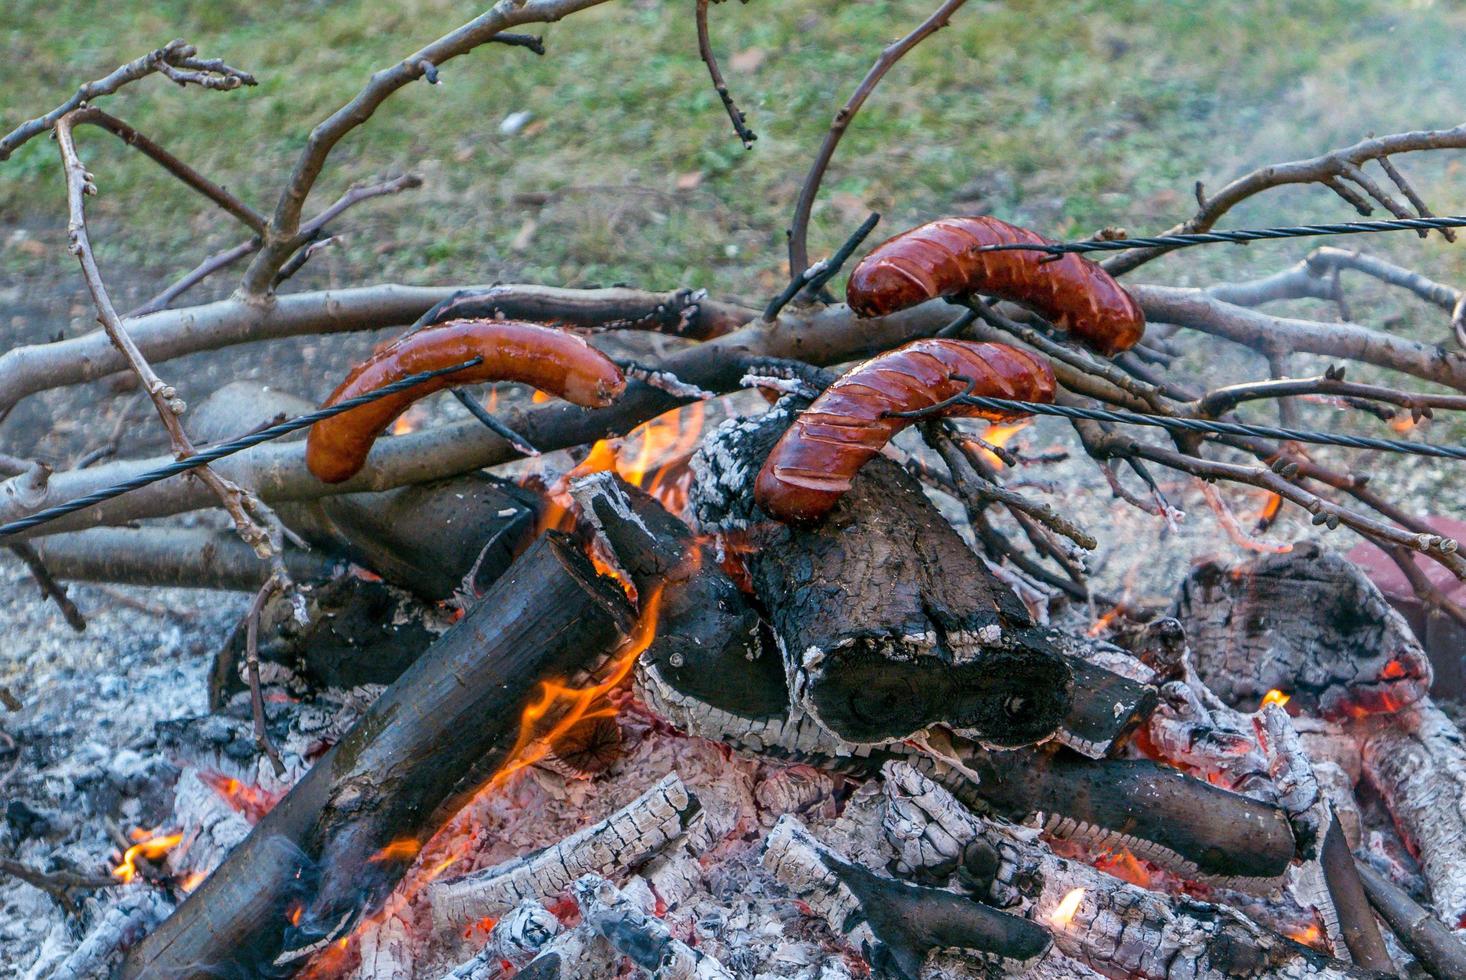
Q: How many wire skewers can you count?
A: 3